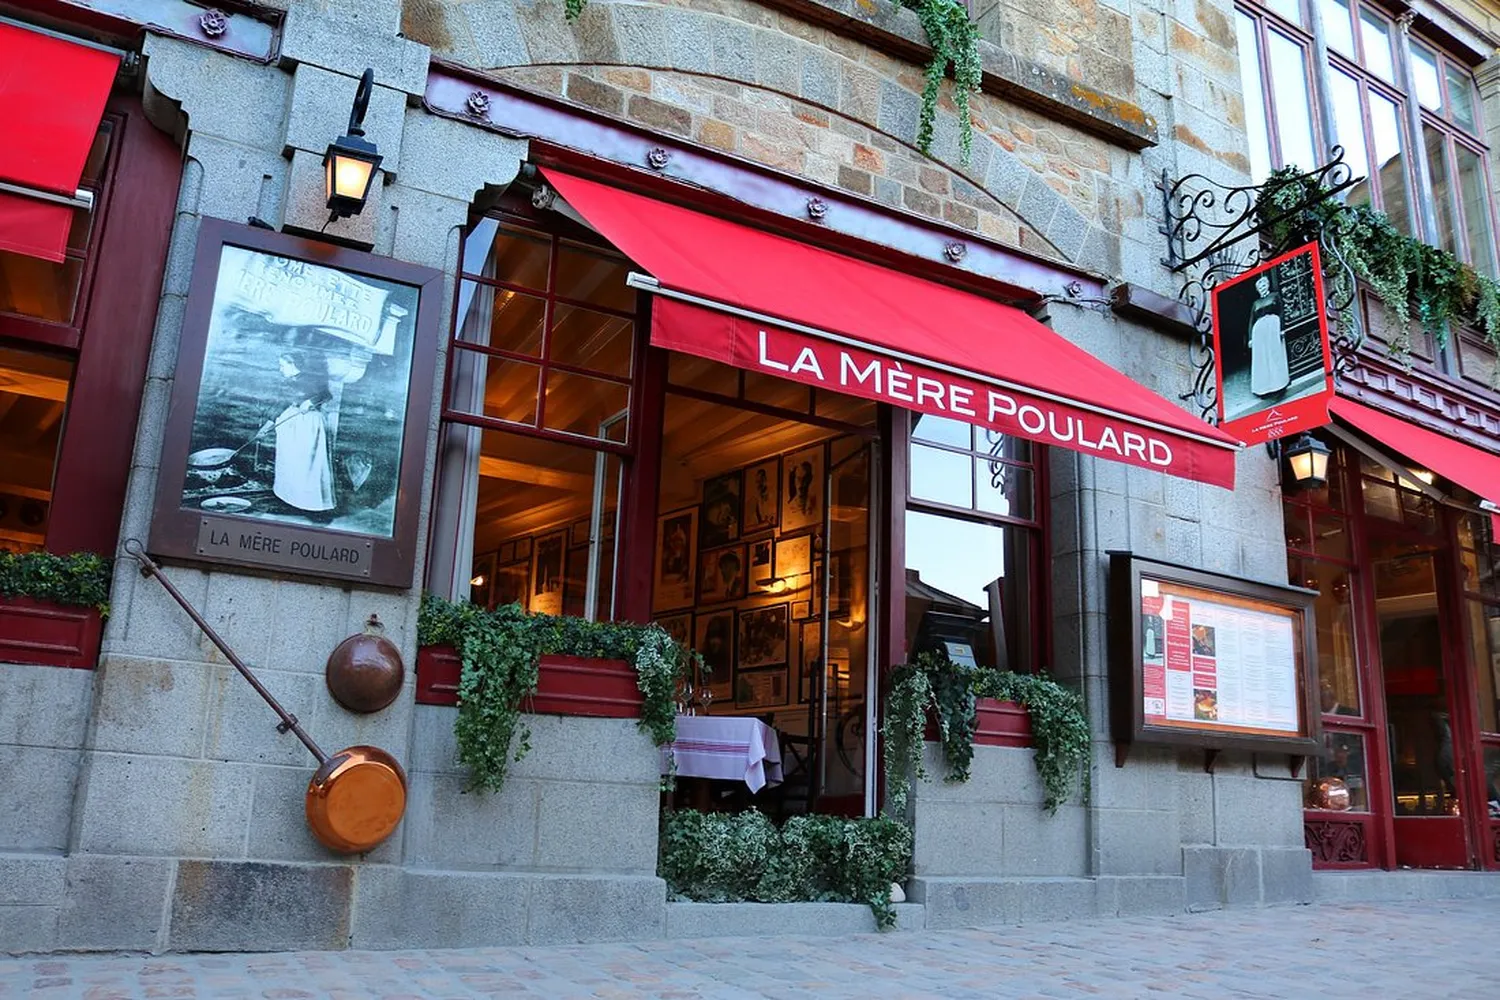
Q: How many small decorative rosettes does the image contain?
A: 6